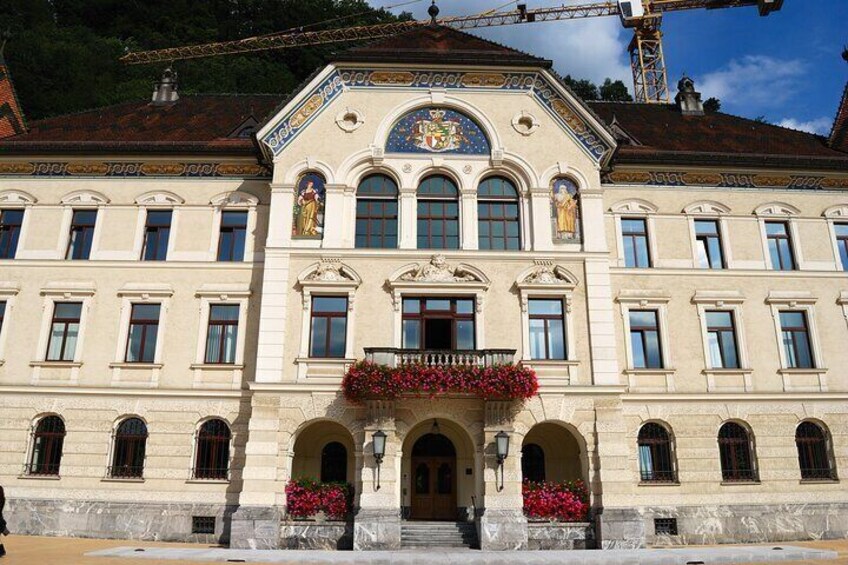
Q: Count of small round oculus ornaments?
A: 2